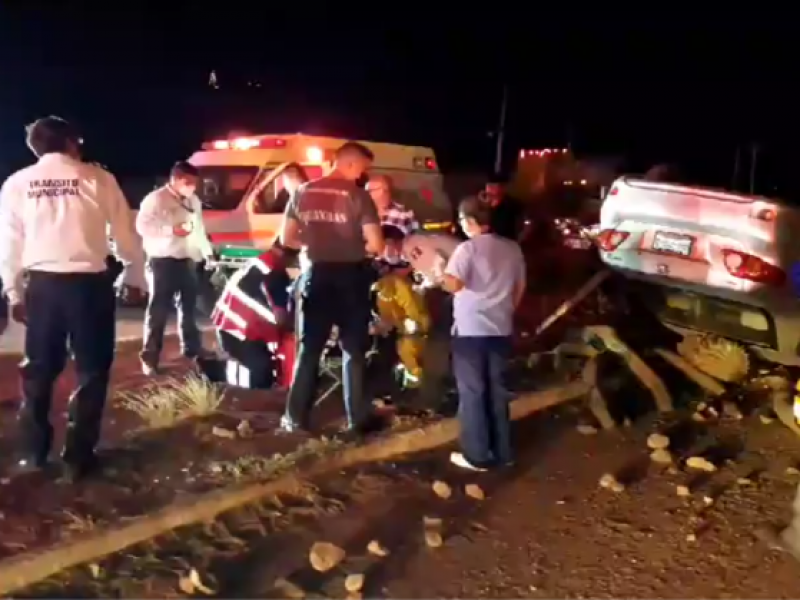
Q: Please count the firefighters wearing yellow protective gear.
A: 1